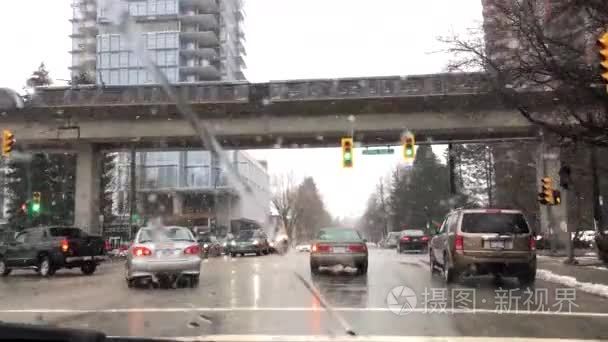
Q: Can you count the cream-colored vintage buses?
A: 0